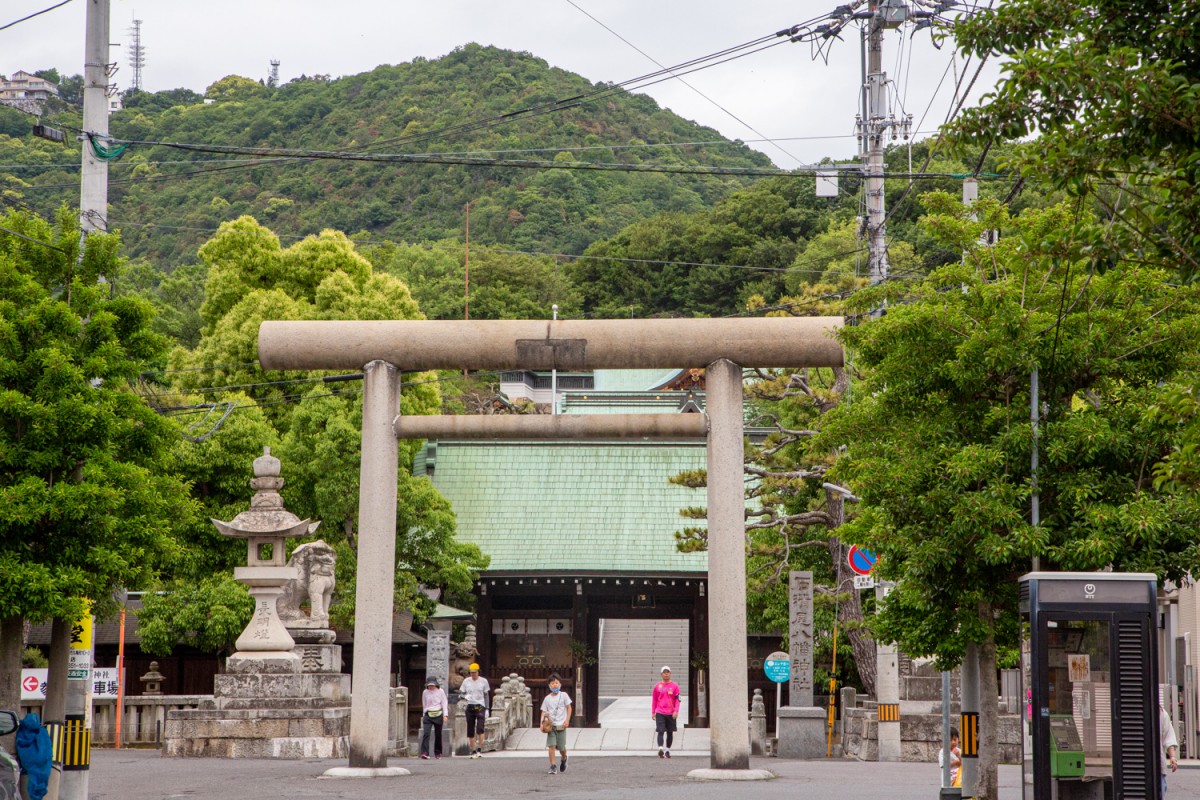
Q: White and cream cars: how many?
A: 0